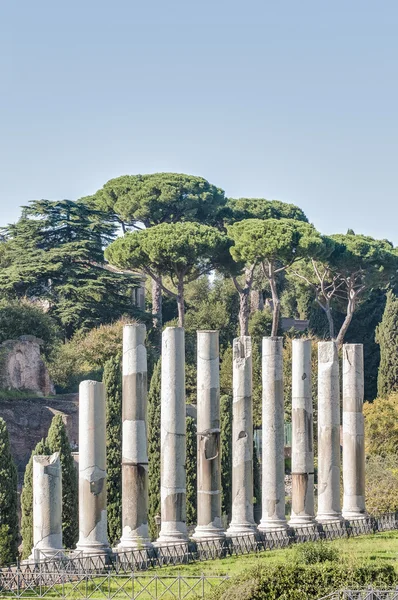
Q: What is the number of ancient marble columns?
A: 10